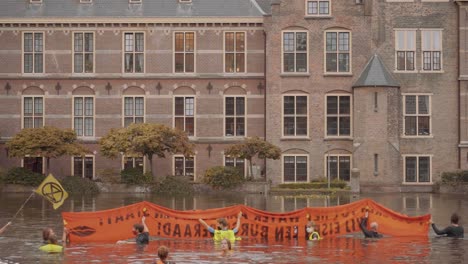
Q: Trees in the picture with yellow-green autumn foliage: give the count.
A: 3